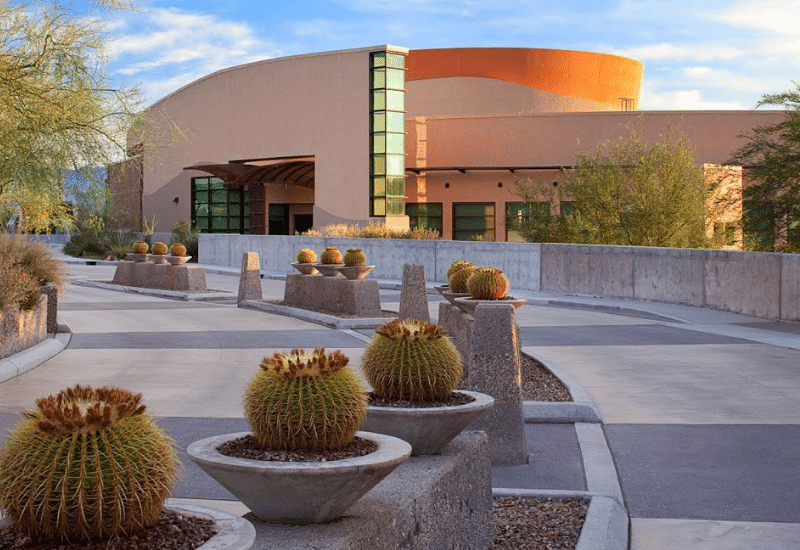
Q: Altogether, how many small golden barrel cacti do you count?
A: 12